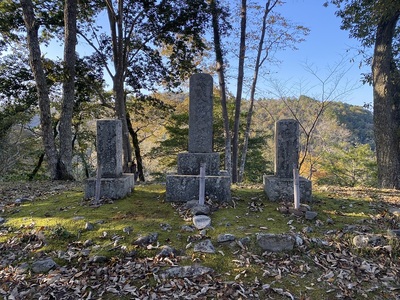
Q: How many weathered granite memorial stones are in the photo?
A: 3